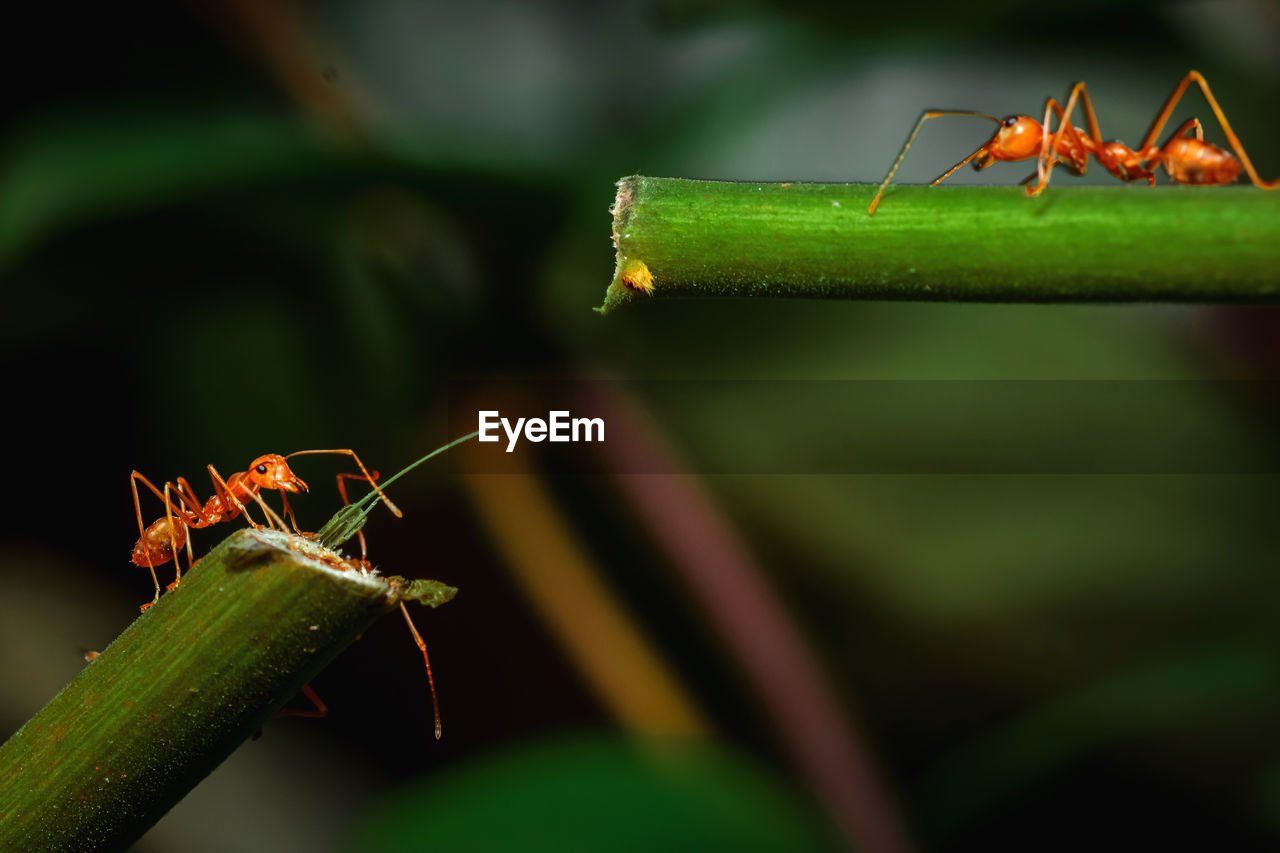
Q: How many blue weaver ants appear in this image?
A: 0